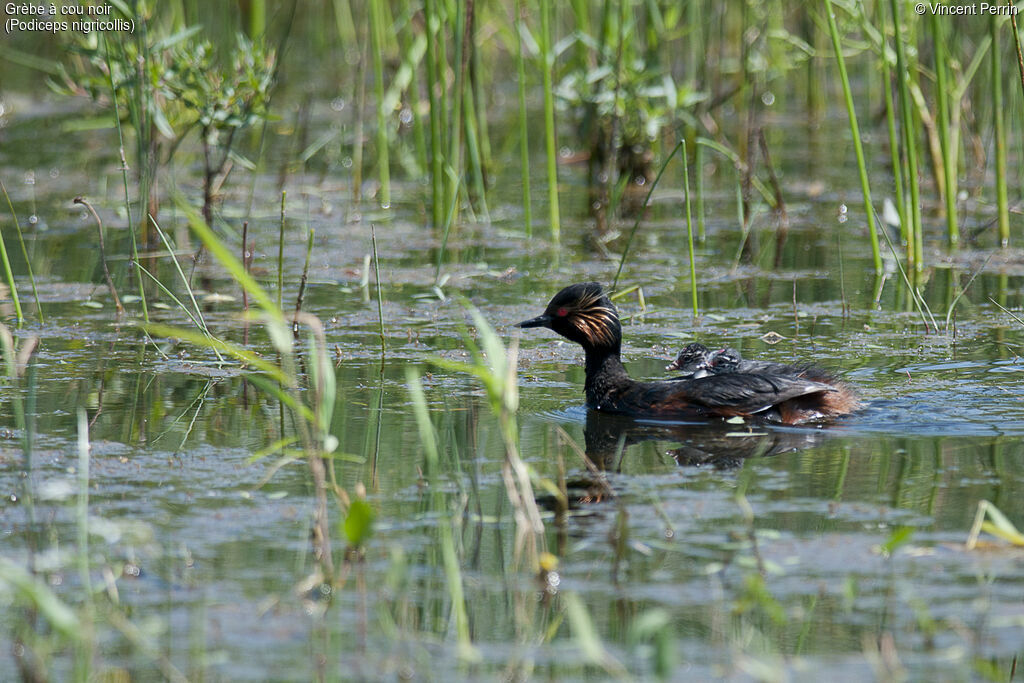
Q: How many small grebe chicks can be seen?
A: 2